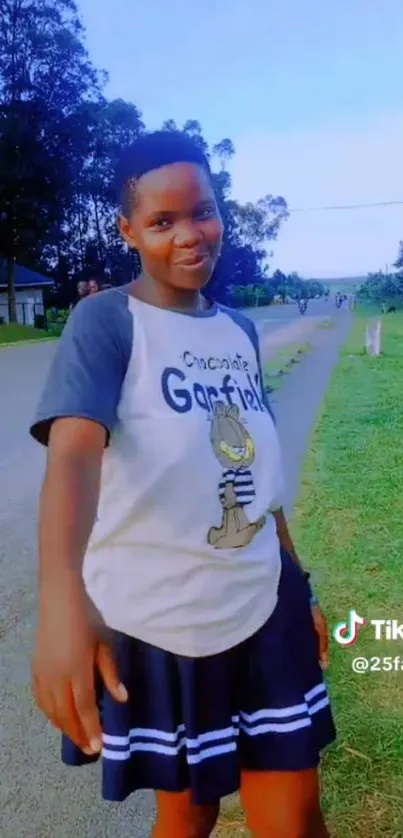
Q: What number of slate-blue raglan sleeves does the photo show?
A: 2